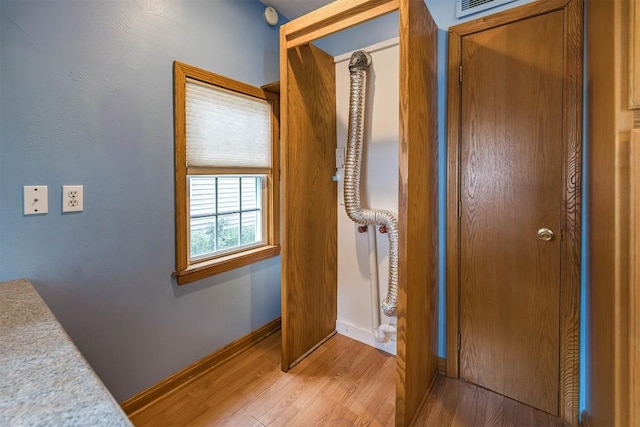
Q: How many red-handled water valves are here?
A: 2